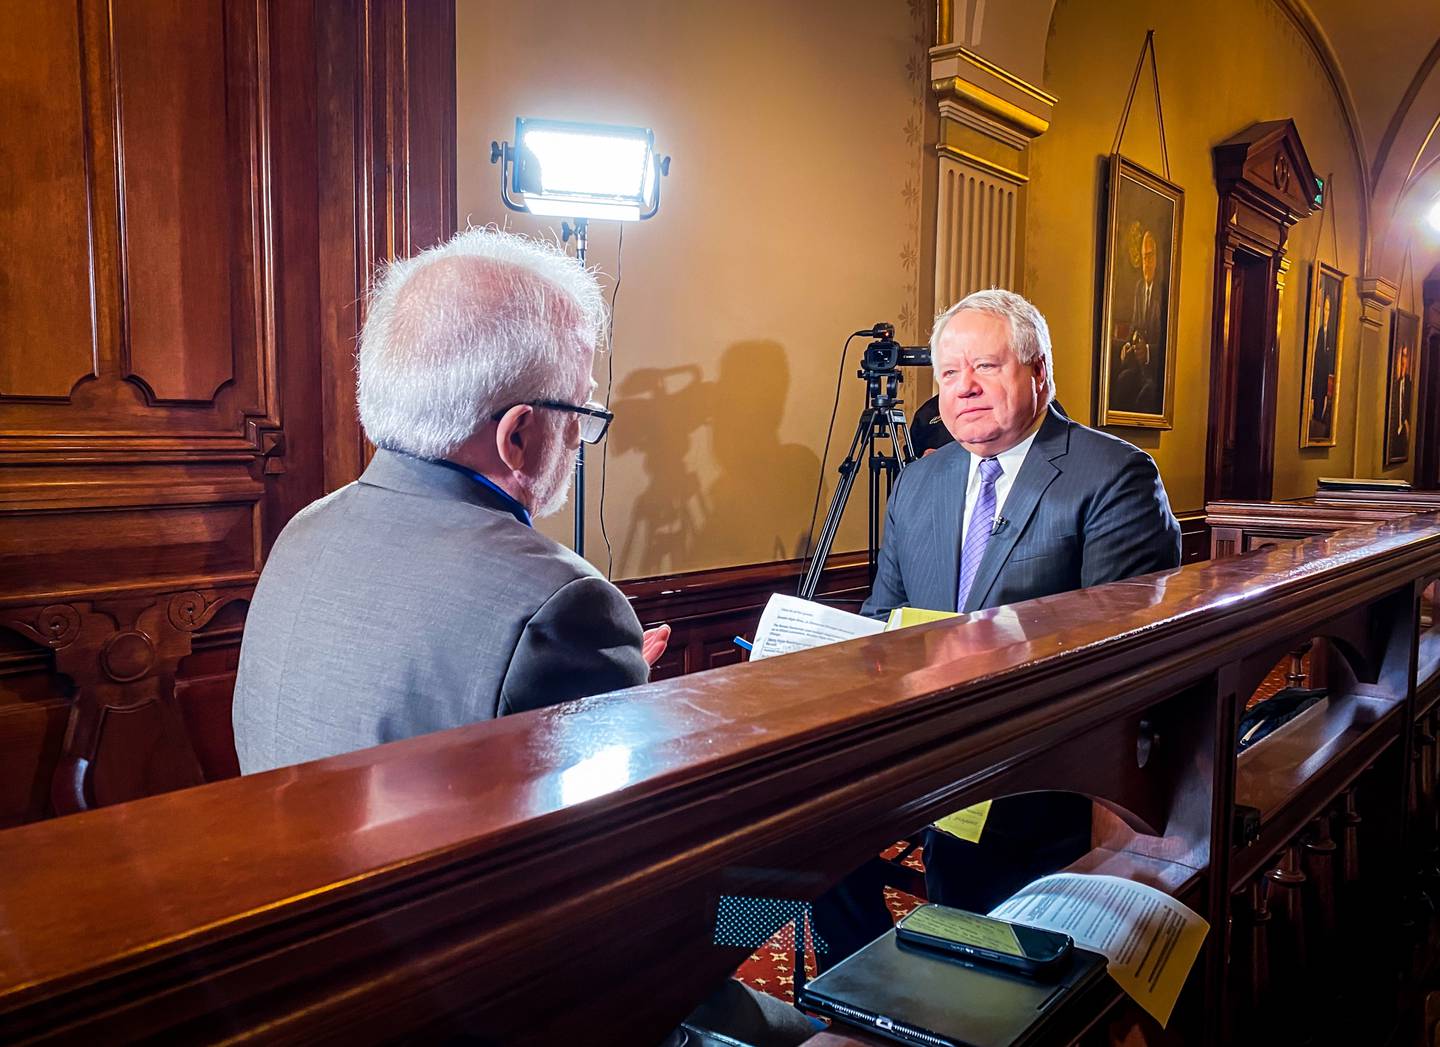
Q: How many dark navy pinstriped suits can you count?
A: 1